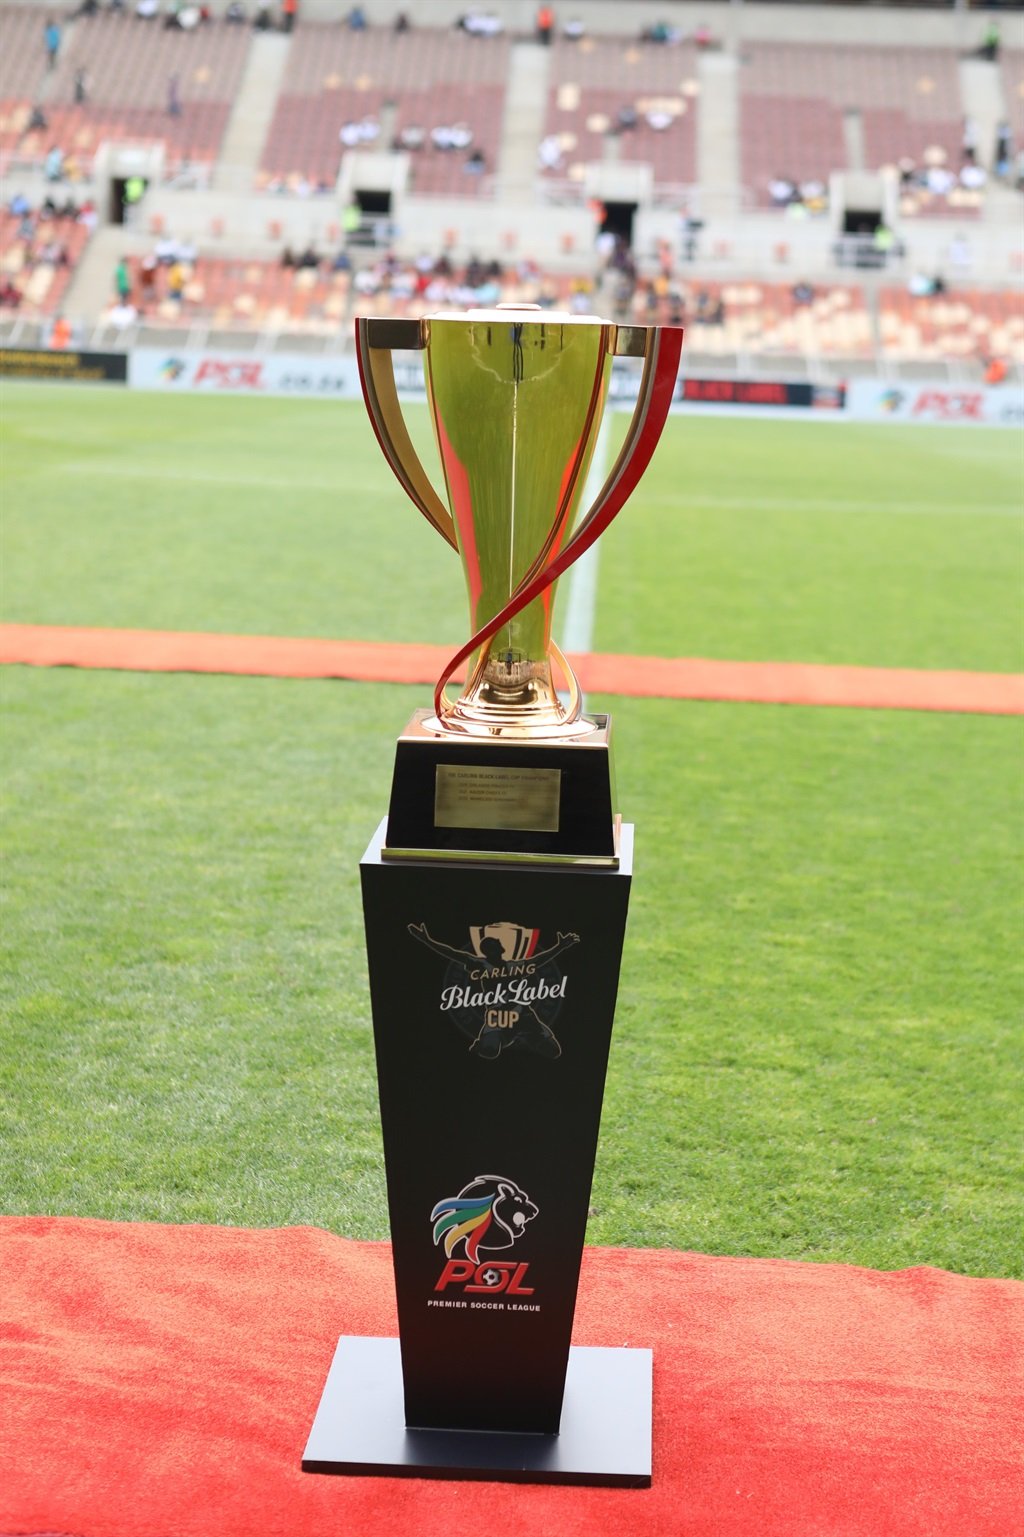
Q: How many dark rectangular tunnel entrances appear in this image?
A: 4